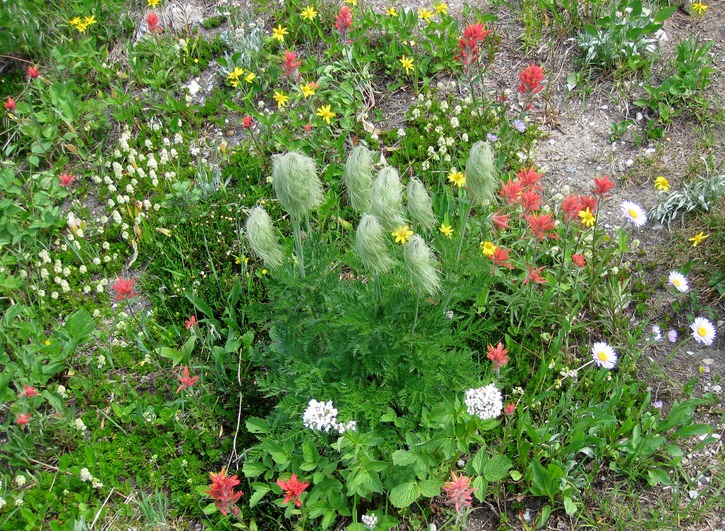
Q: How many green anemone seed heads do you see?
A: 8